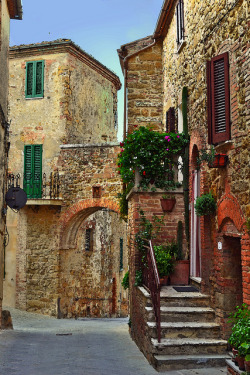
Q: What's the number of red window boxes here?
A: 1